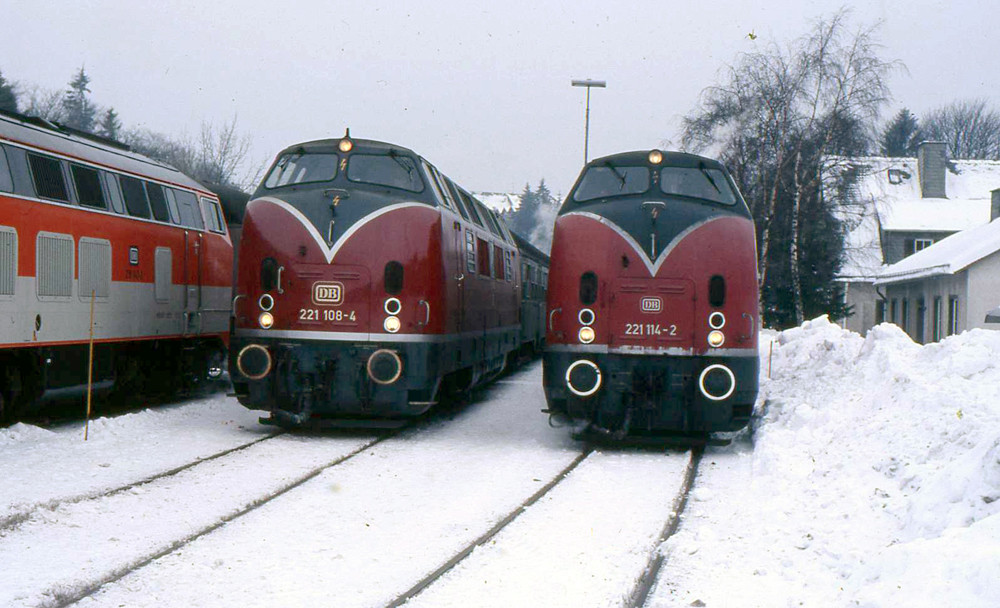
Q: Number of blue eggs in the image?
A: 0